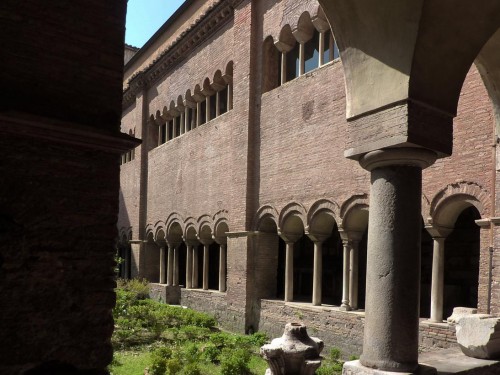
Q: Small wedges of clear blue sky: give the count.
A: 1